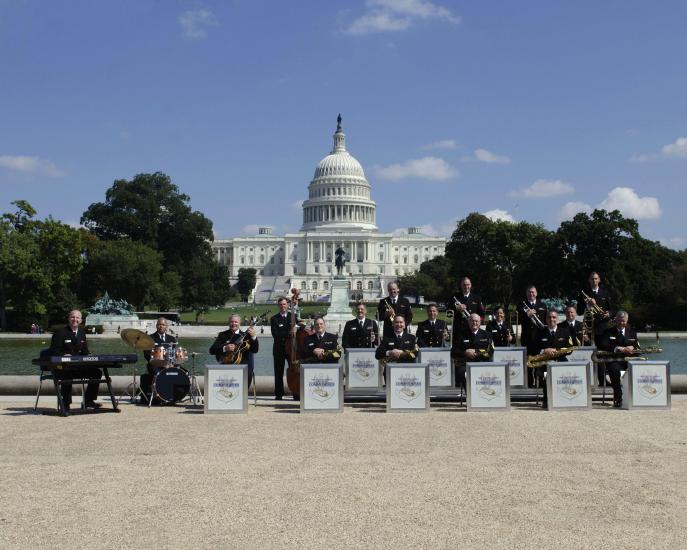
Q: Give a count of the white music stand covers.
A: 10